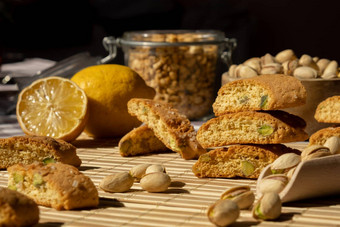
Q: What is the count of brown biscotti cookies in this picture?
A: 10